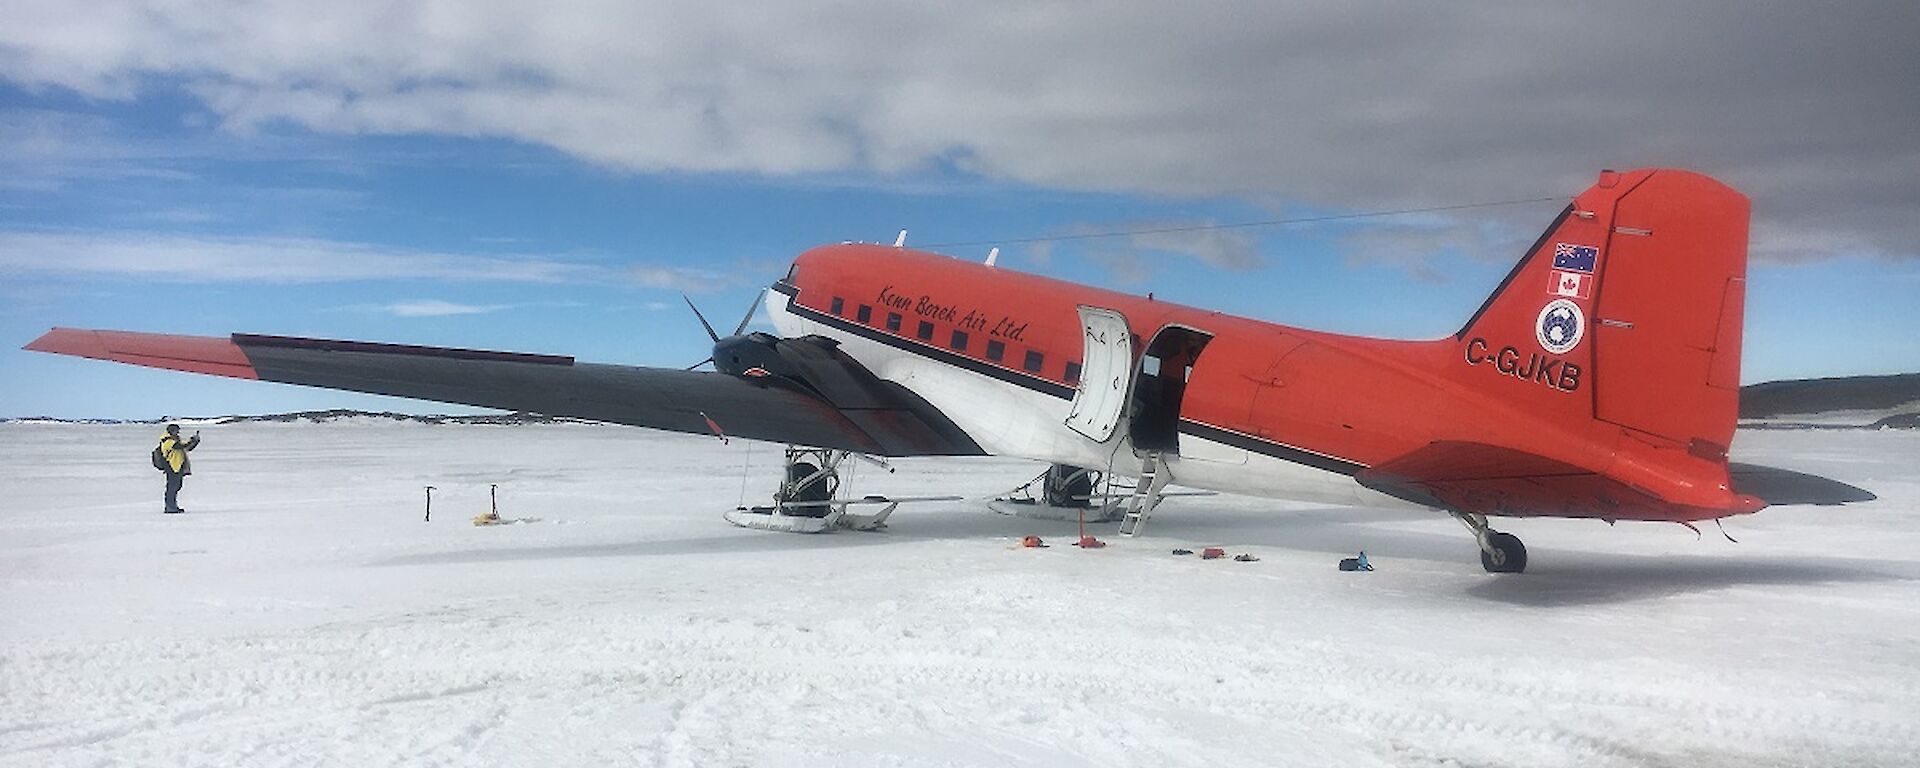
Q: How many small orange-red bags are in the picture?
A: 3